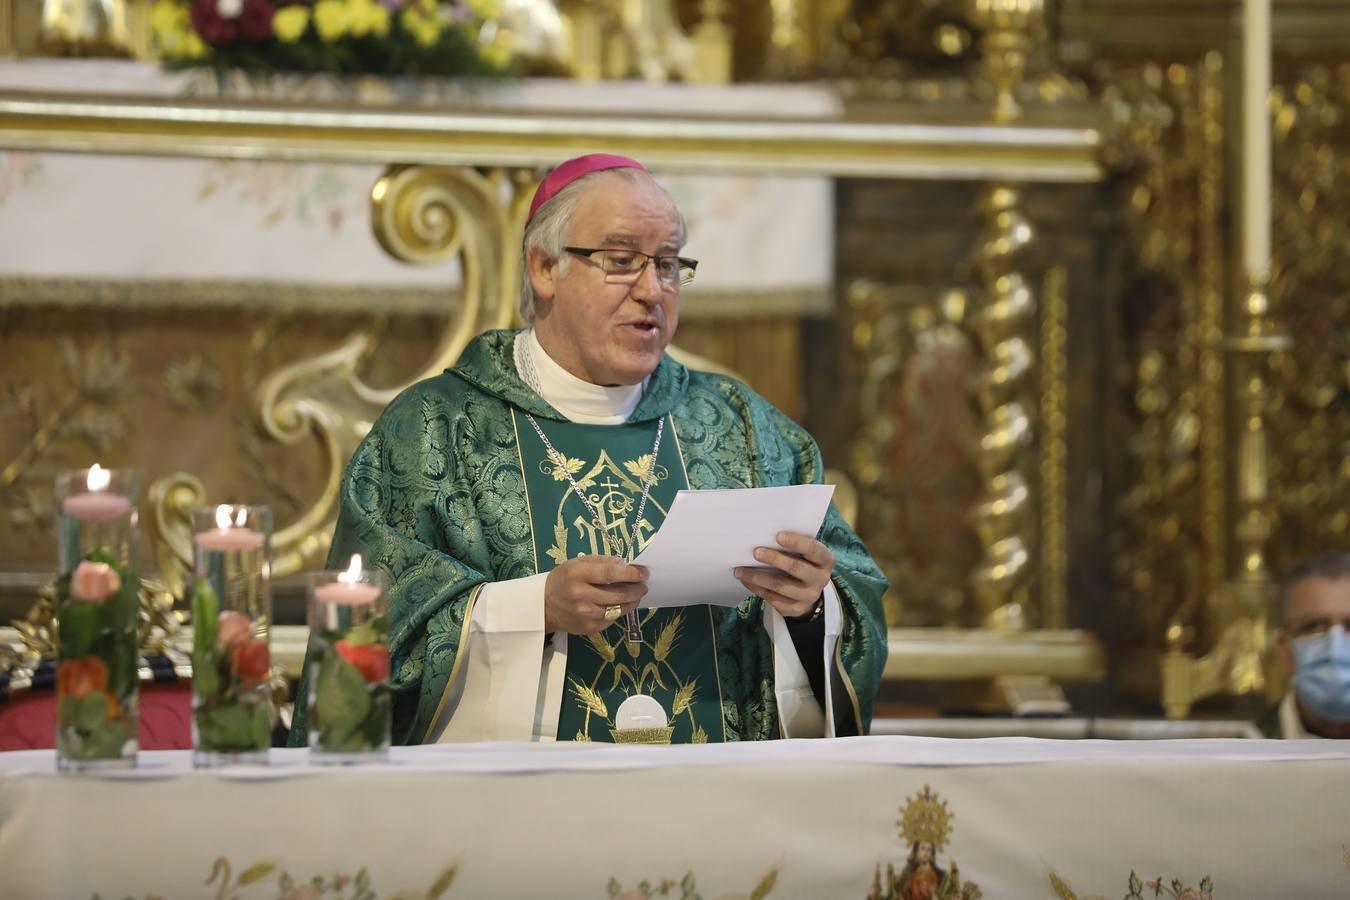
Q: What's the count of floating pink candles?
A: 3